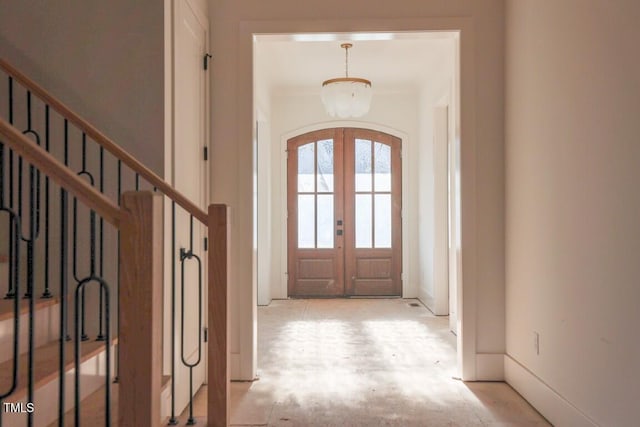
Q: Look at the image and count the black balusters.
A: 15